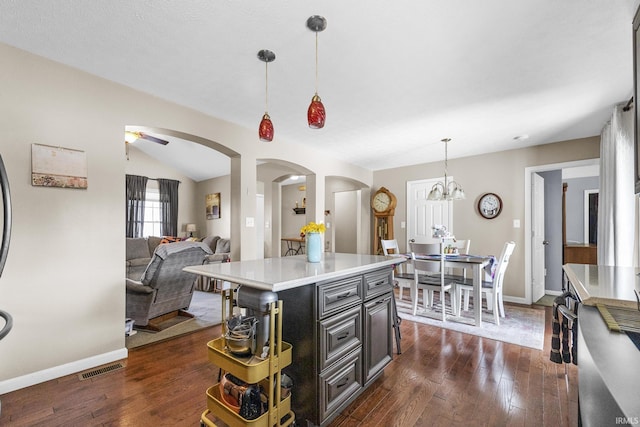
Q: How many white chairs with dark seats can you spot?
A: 4